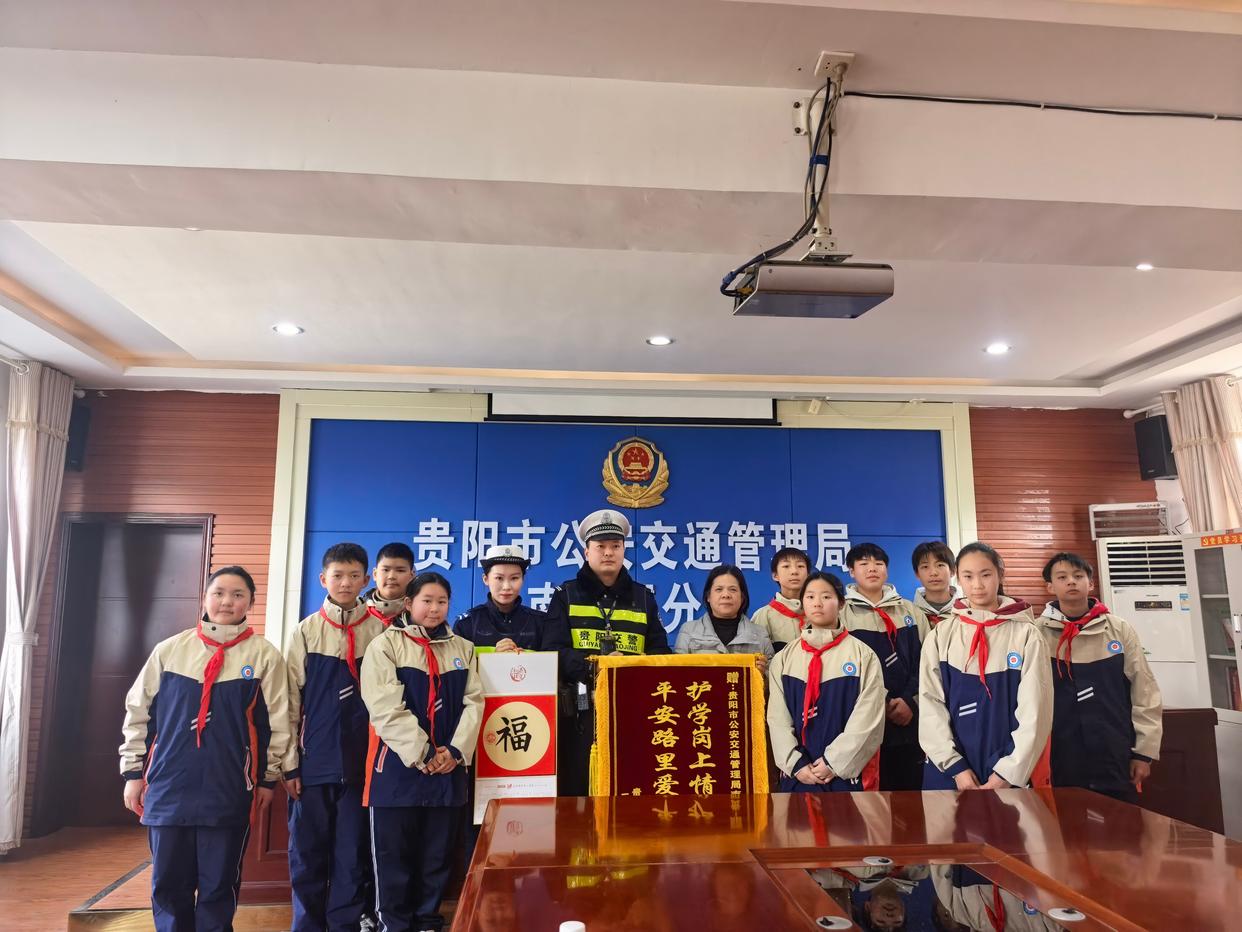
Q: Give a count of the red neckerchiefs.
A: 10